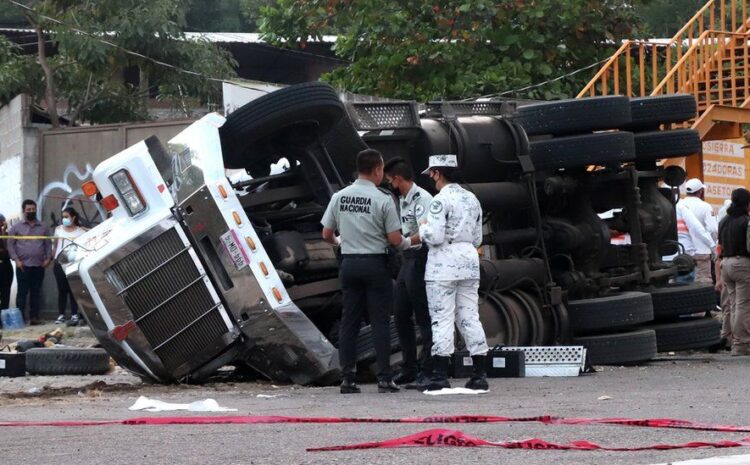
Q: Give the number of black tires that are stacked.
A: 8